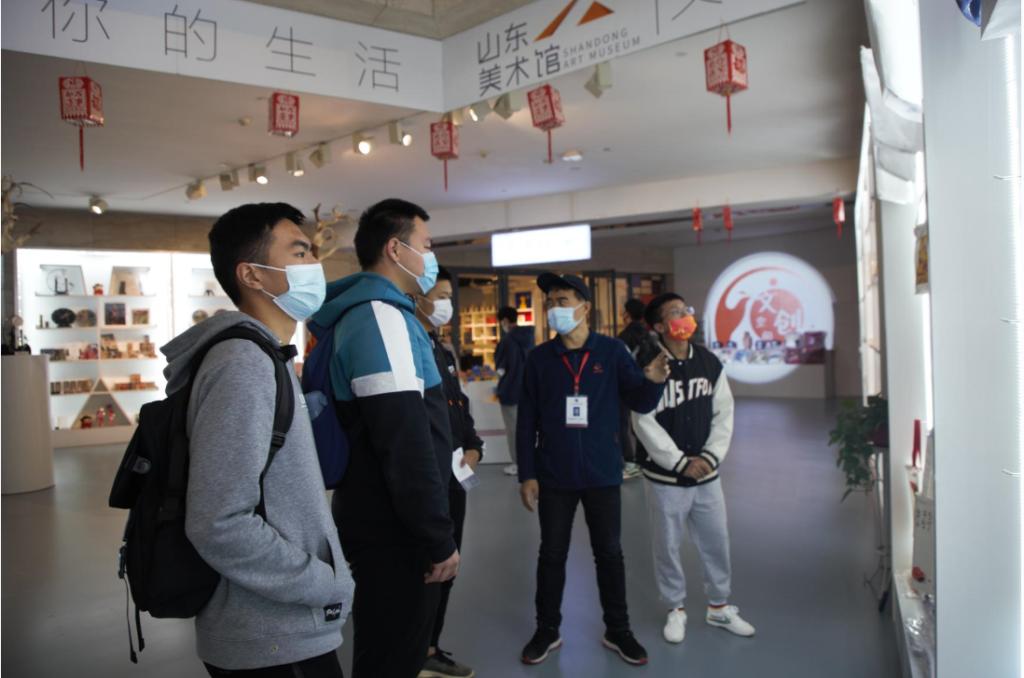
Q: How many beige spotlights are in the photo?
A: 12